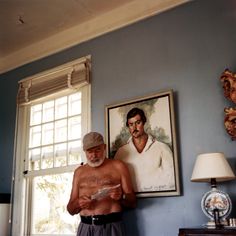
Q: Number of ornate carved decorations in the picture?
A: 2